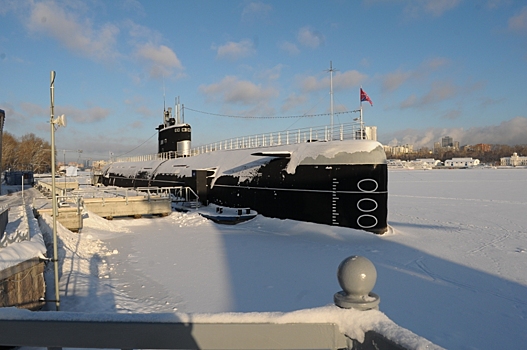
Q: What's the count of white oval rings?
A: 3